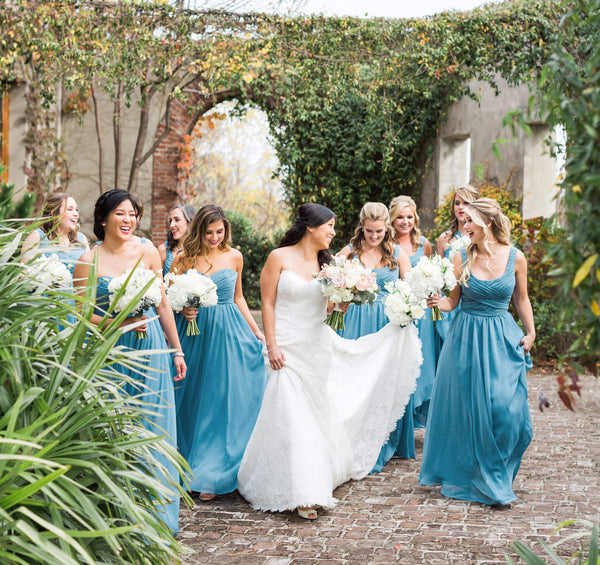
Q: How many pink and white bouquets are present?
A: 1